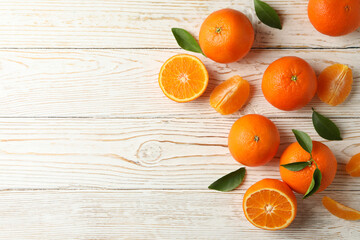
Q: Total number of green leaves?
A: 7